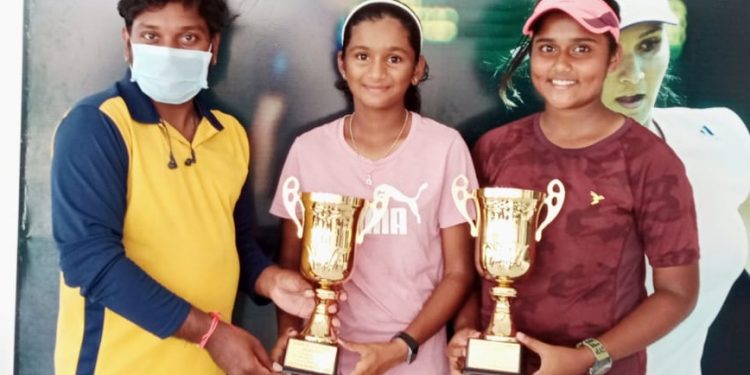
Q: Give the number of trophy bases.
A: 2